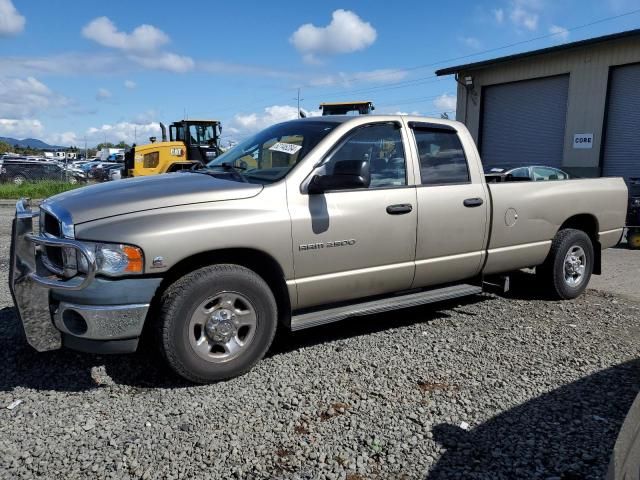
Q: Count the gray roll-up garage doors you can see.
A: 2